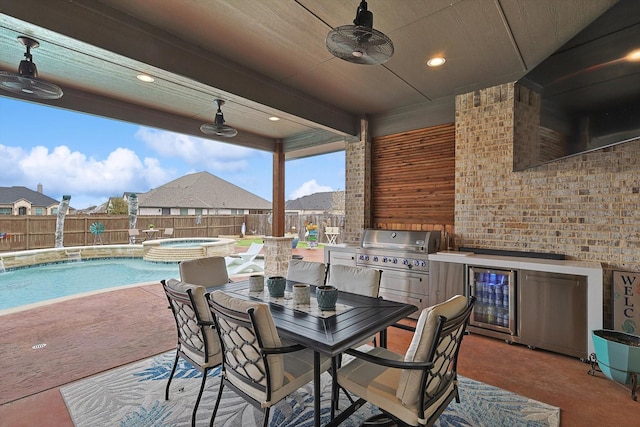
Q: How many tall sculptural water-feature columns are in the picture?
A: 2